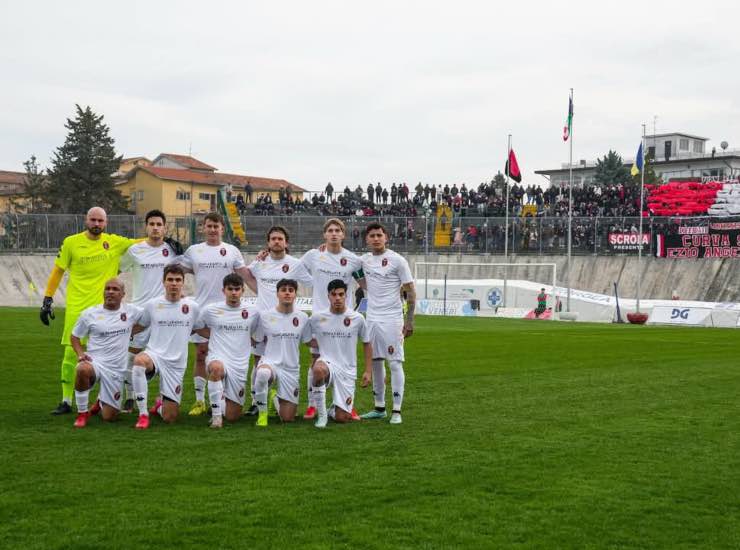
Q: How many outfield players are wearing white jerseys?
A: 10